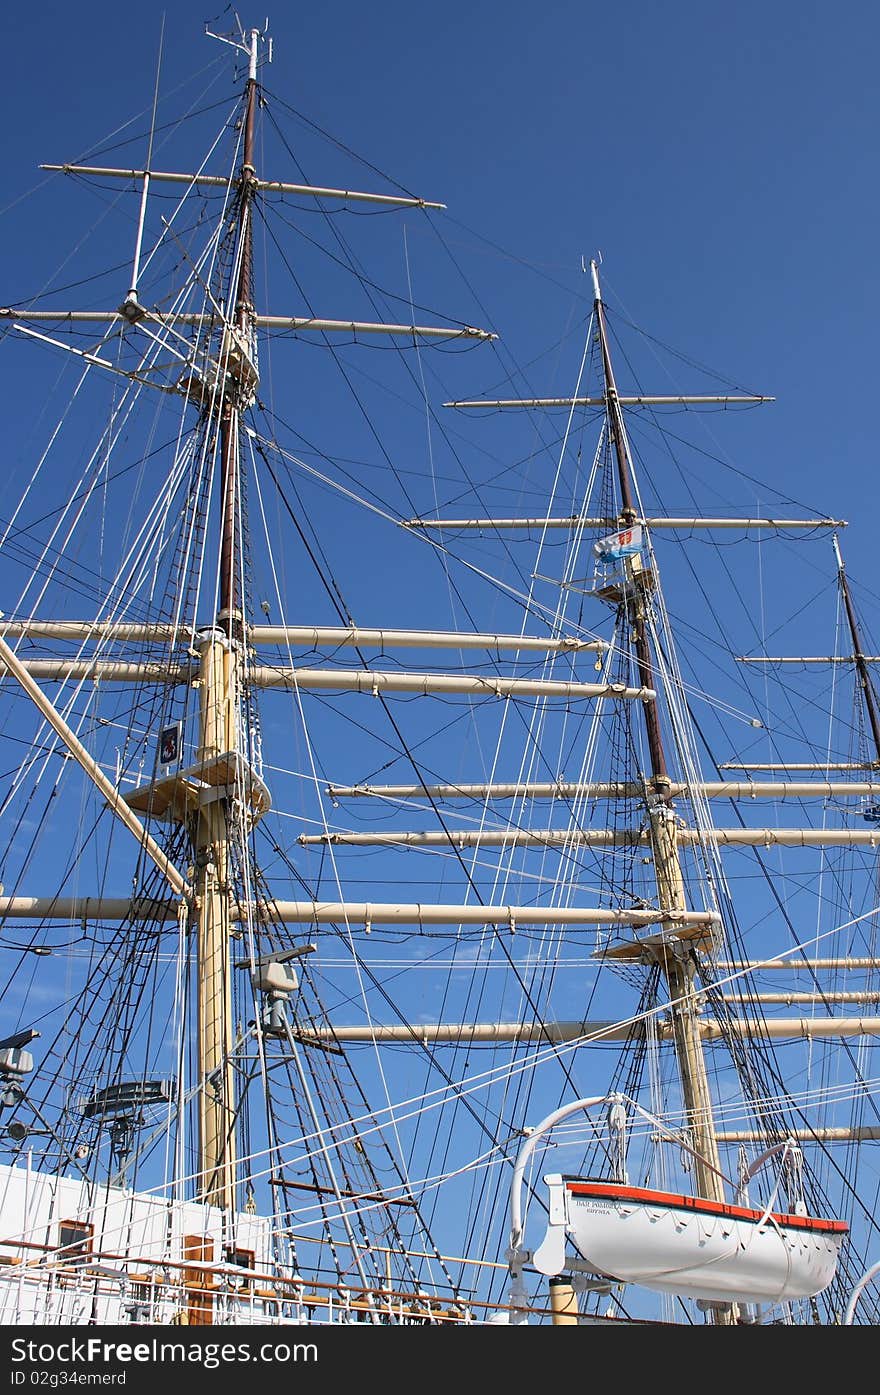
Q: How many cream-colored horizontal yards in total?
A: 15